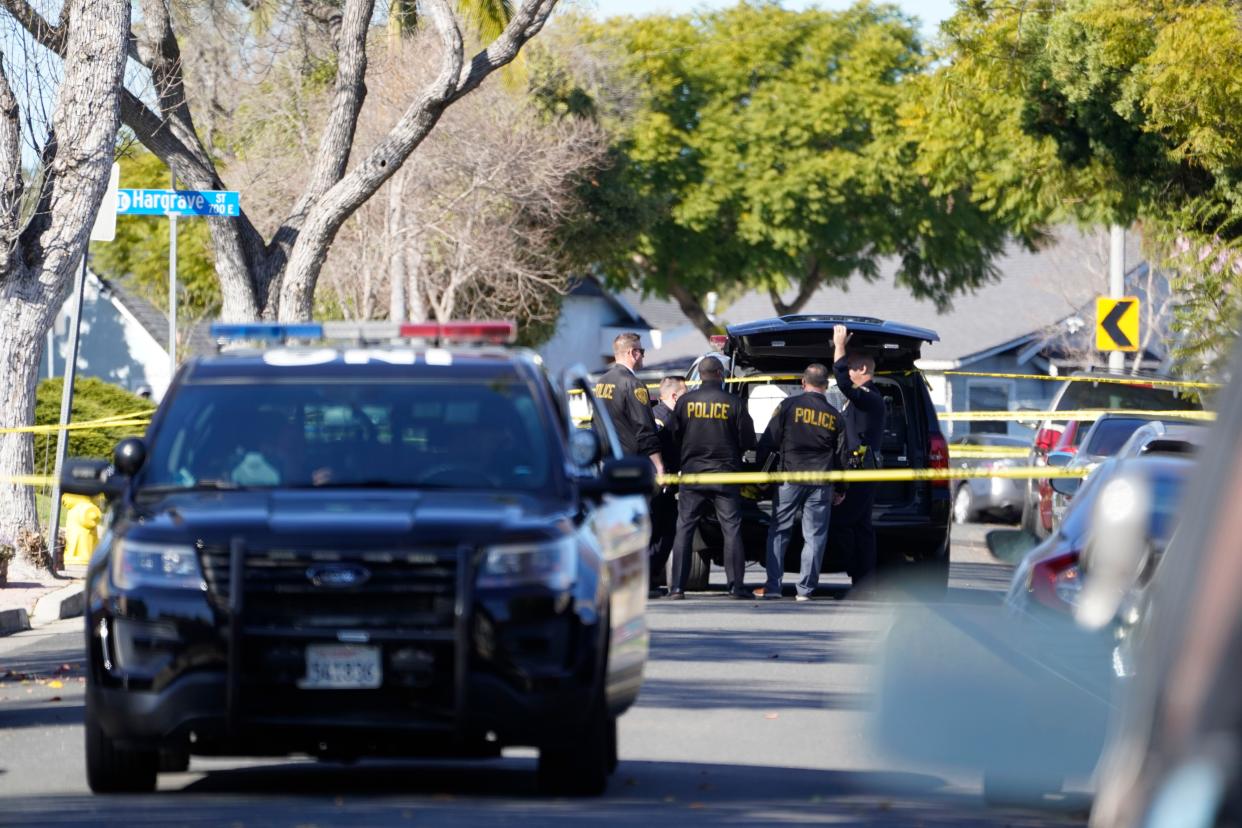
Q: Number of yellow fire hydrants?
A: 1